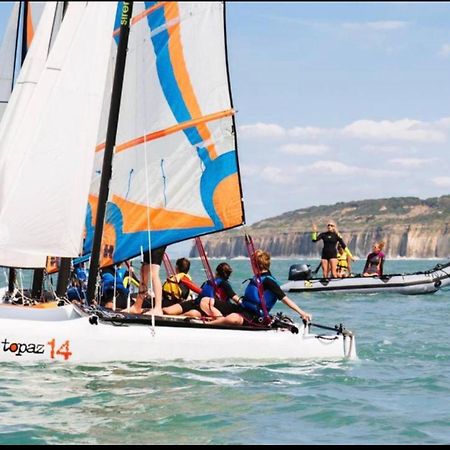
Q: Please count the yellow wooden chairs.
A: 0